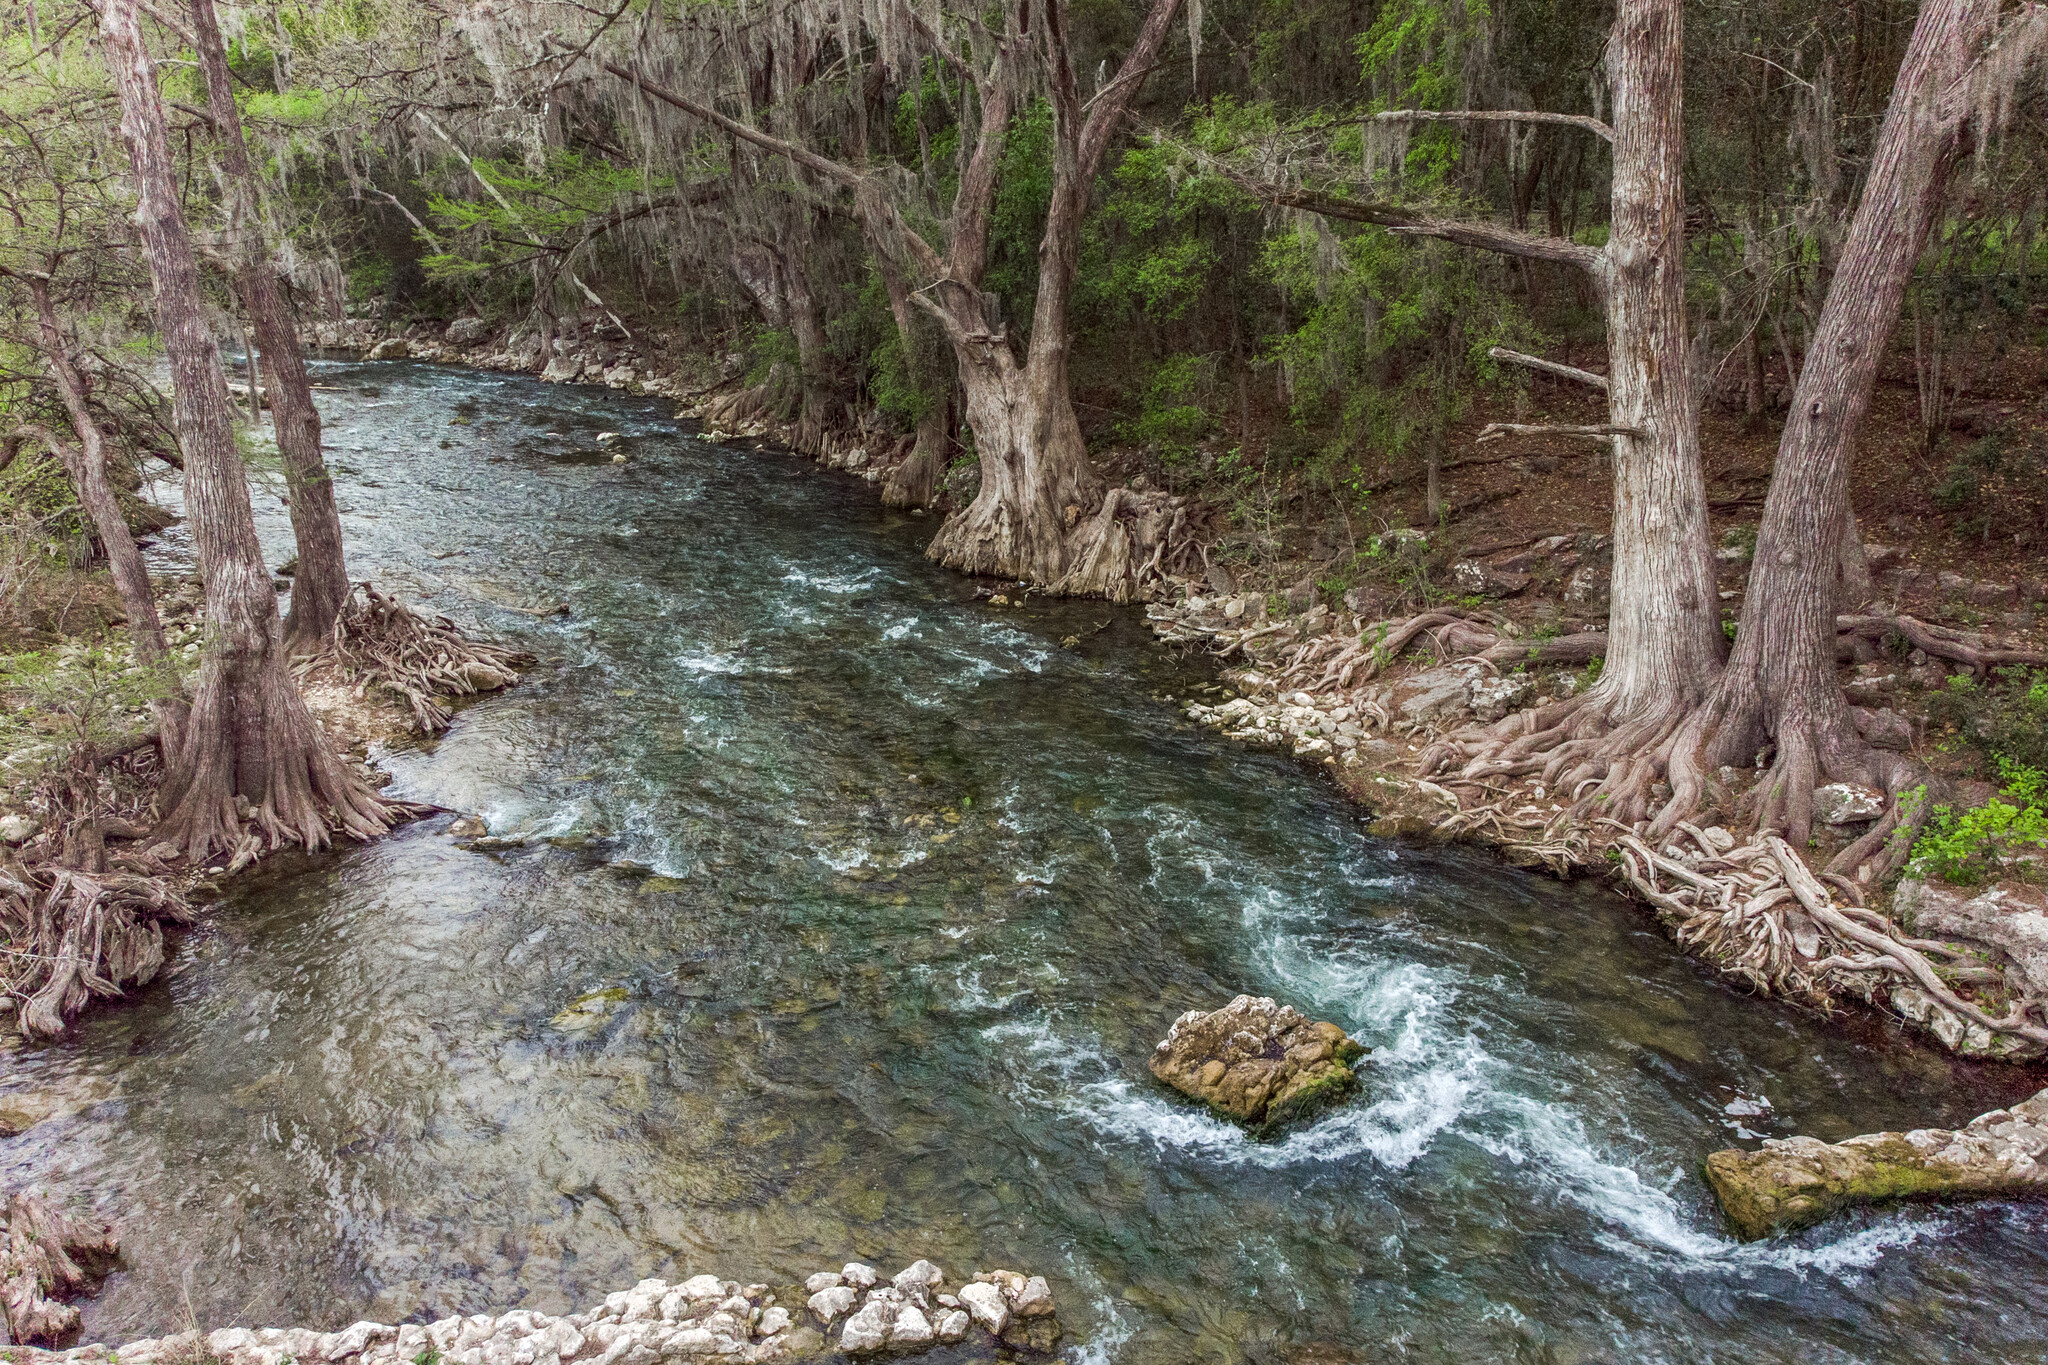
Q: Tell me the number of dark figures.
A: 0